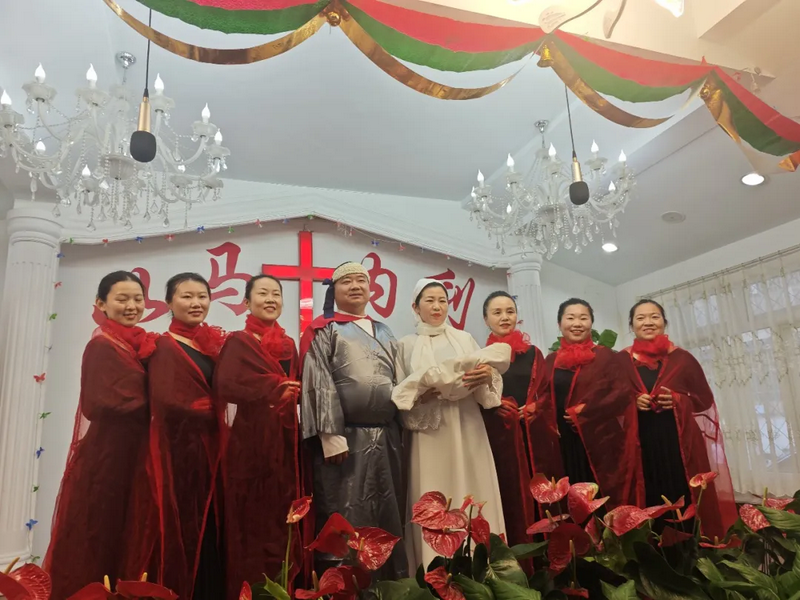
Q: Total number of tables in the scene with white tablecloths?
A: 0